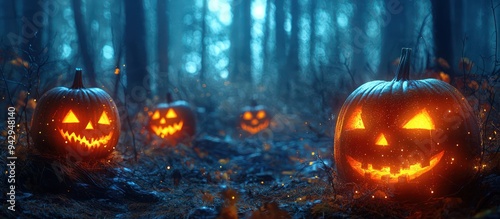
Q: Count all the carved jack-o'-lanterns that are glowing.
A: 4